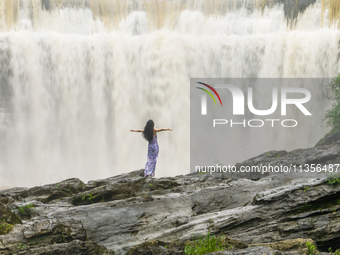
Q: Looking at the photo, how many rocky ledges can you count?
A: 1